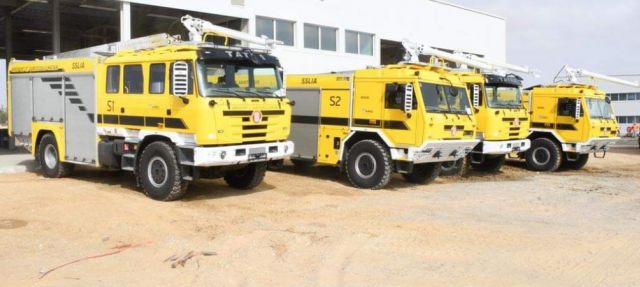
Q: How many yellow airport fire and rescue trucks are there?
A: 4